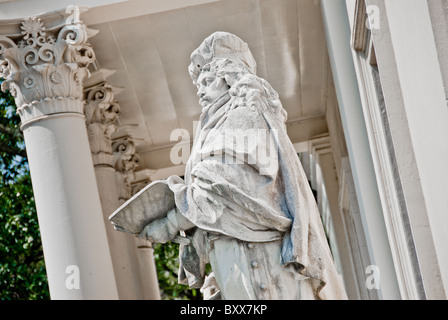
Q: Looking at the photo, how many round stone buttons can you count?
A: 3